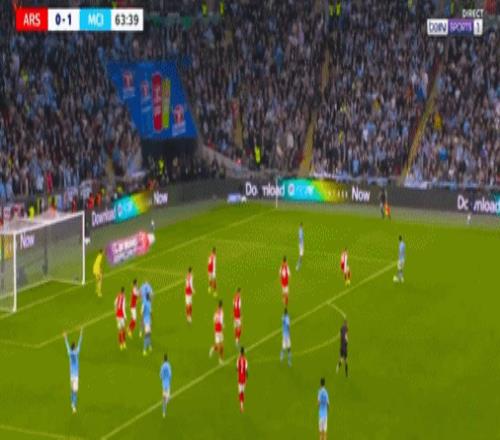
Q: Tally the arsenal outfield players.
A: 9